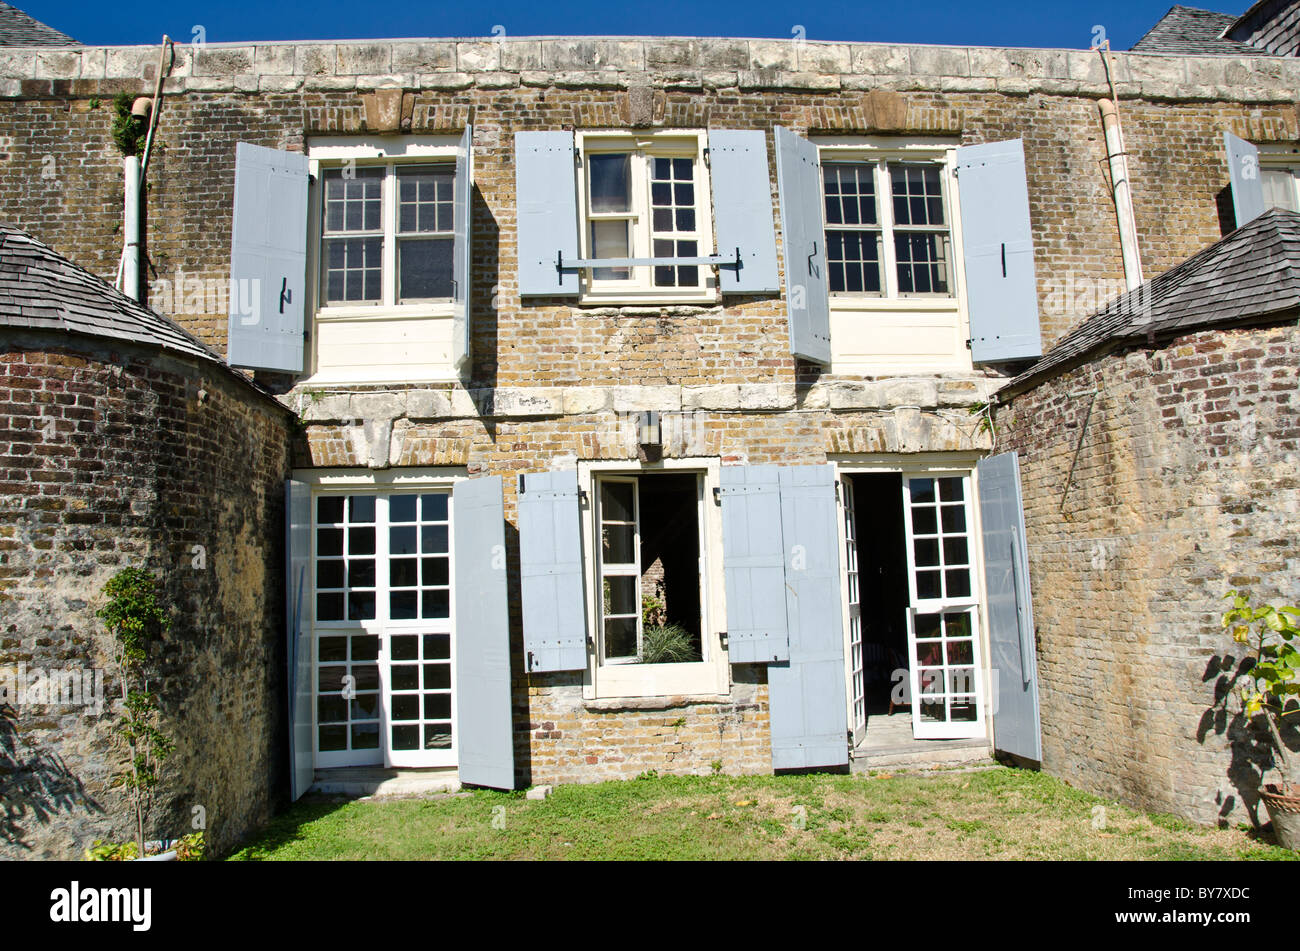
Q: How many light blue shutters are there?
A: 13